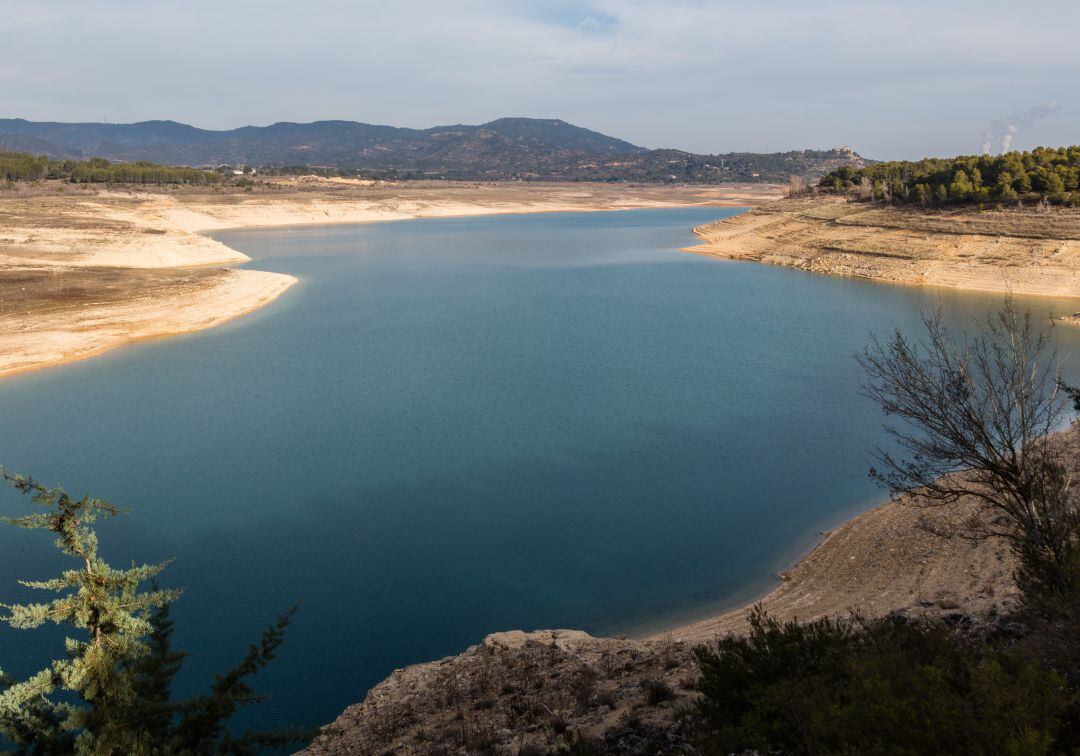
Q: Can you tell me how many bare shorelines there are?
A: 3